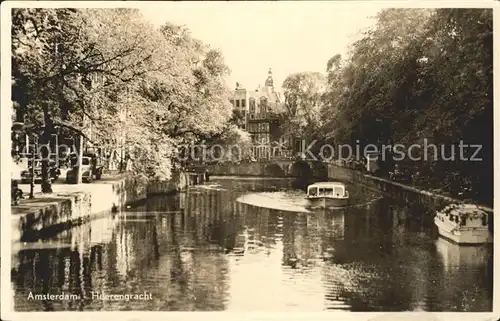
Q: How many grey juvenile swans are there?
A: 0